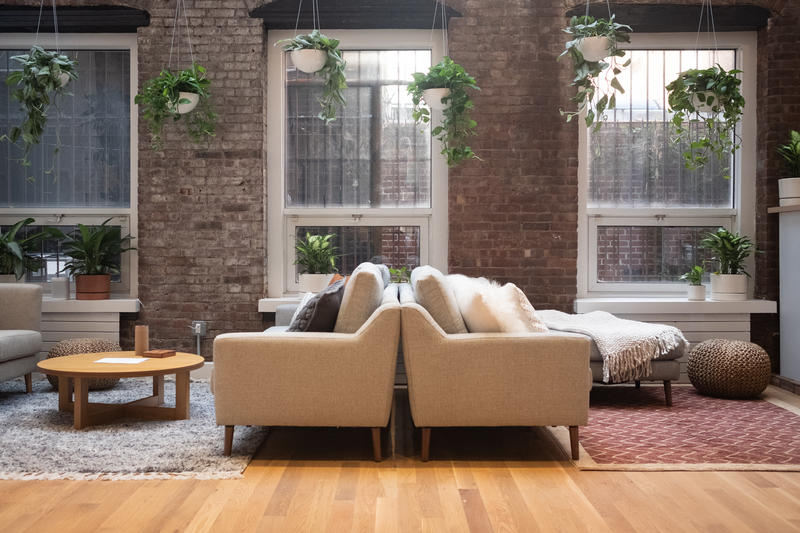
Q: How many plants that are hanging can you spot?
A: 6